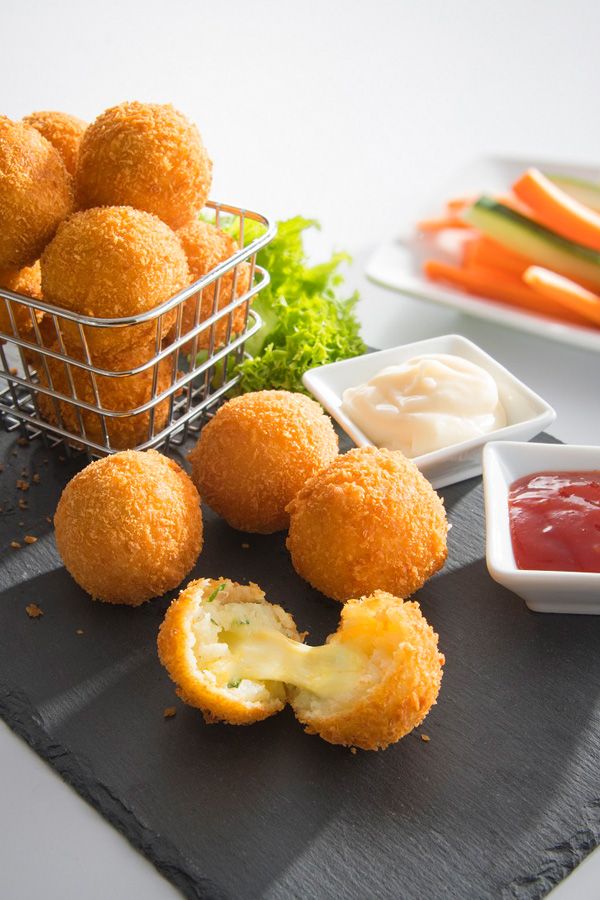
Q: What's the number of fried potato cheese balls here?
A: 11